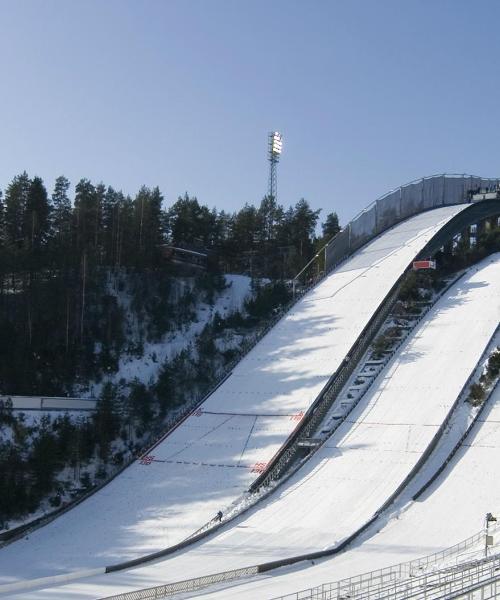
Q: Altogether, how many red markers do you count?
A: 4